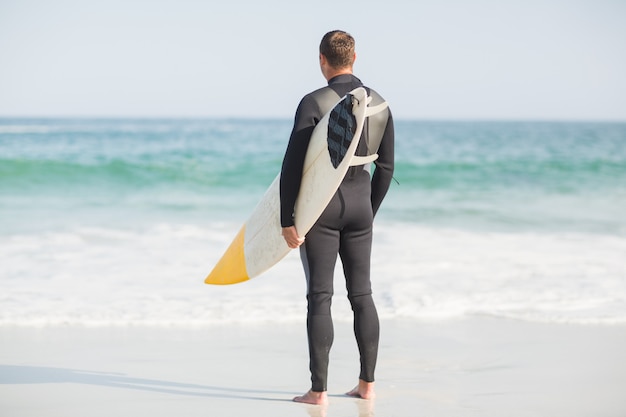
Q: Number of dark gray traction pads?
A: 1